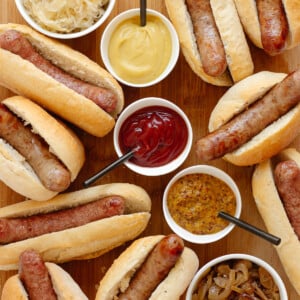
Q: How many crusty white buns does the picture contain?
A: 9